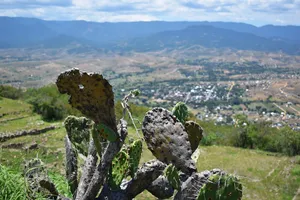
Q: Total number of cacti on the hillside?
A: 1